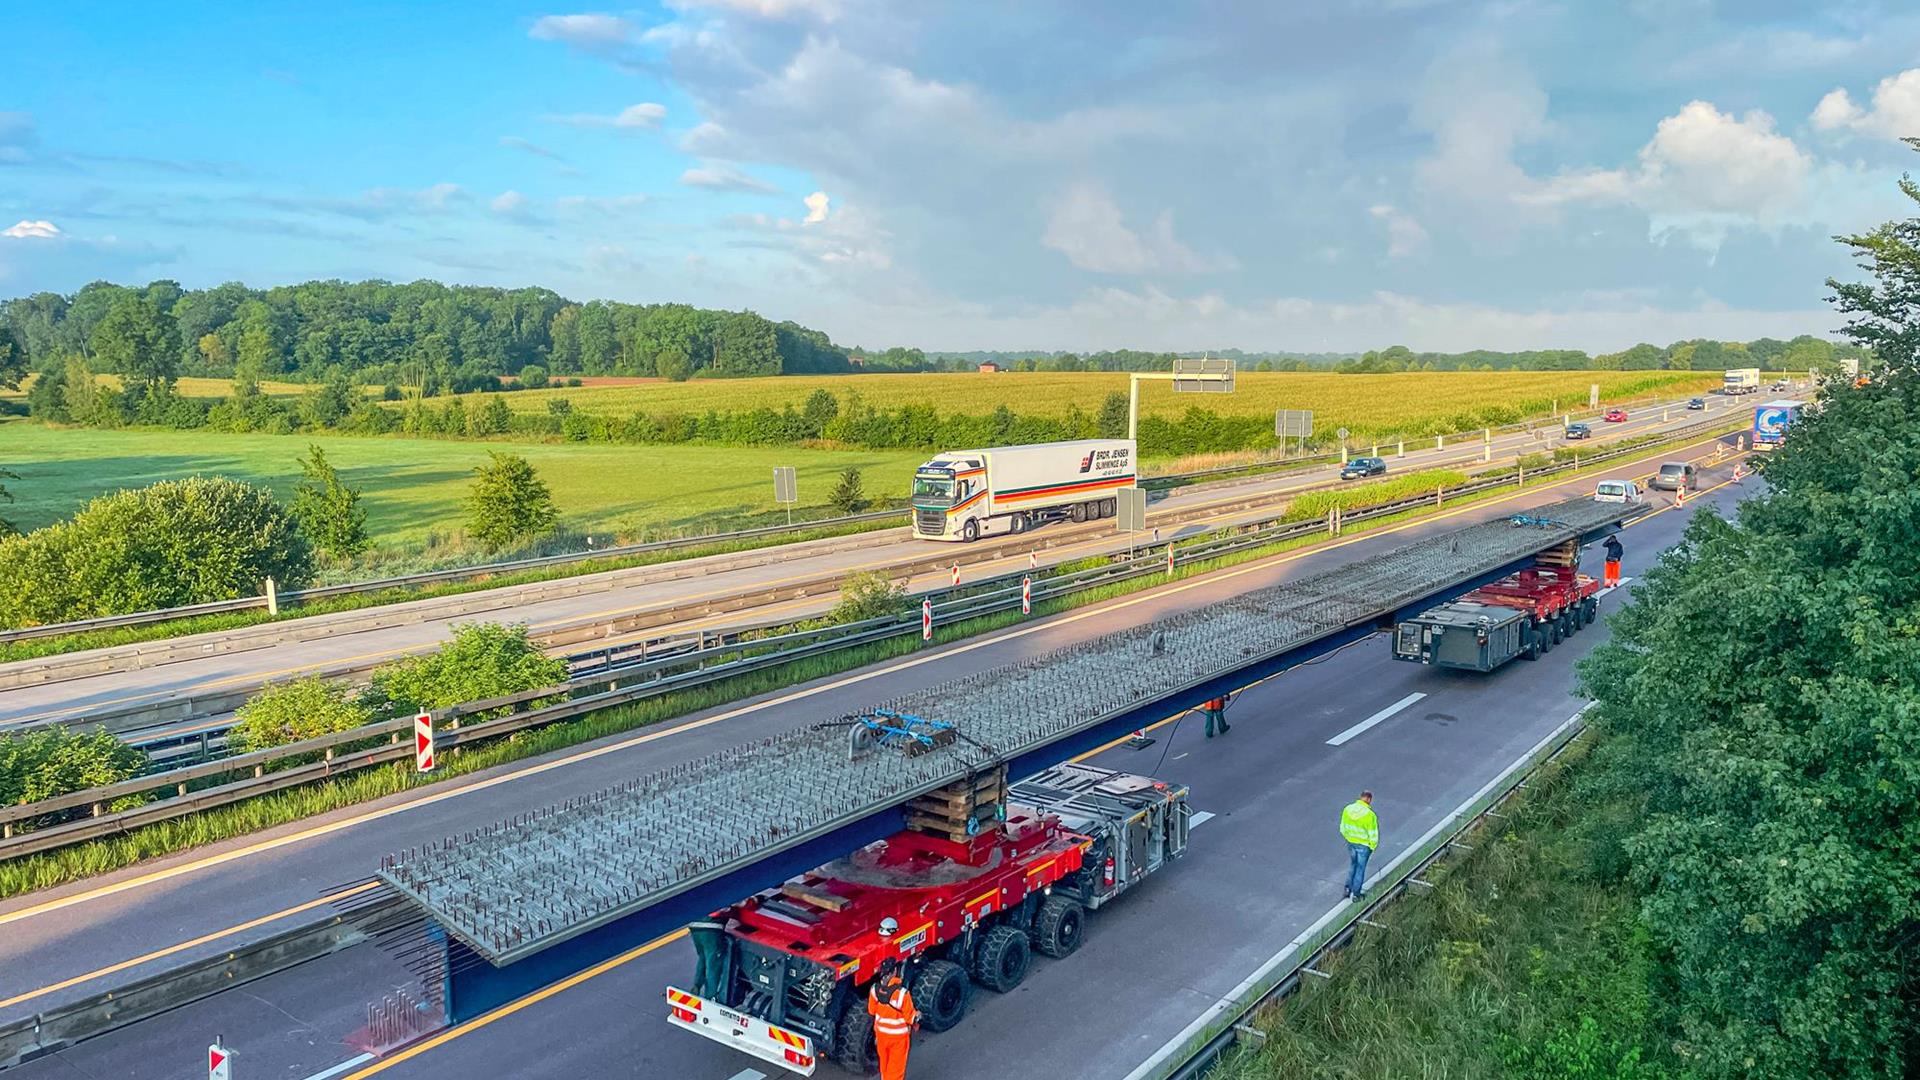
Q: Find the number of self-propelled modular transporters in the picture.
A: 2